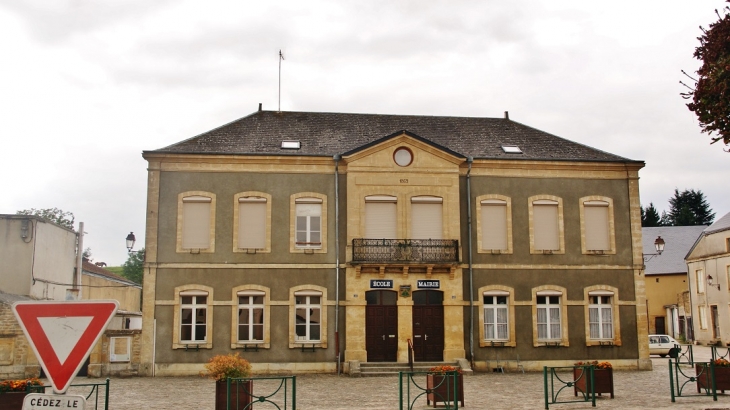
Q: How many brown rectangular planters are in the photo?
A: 5